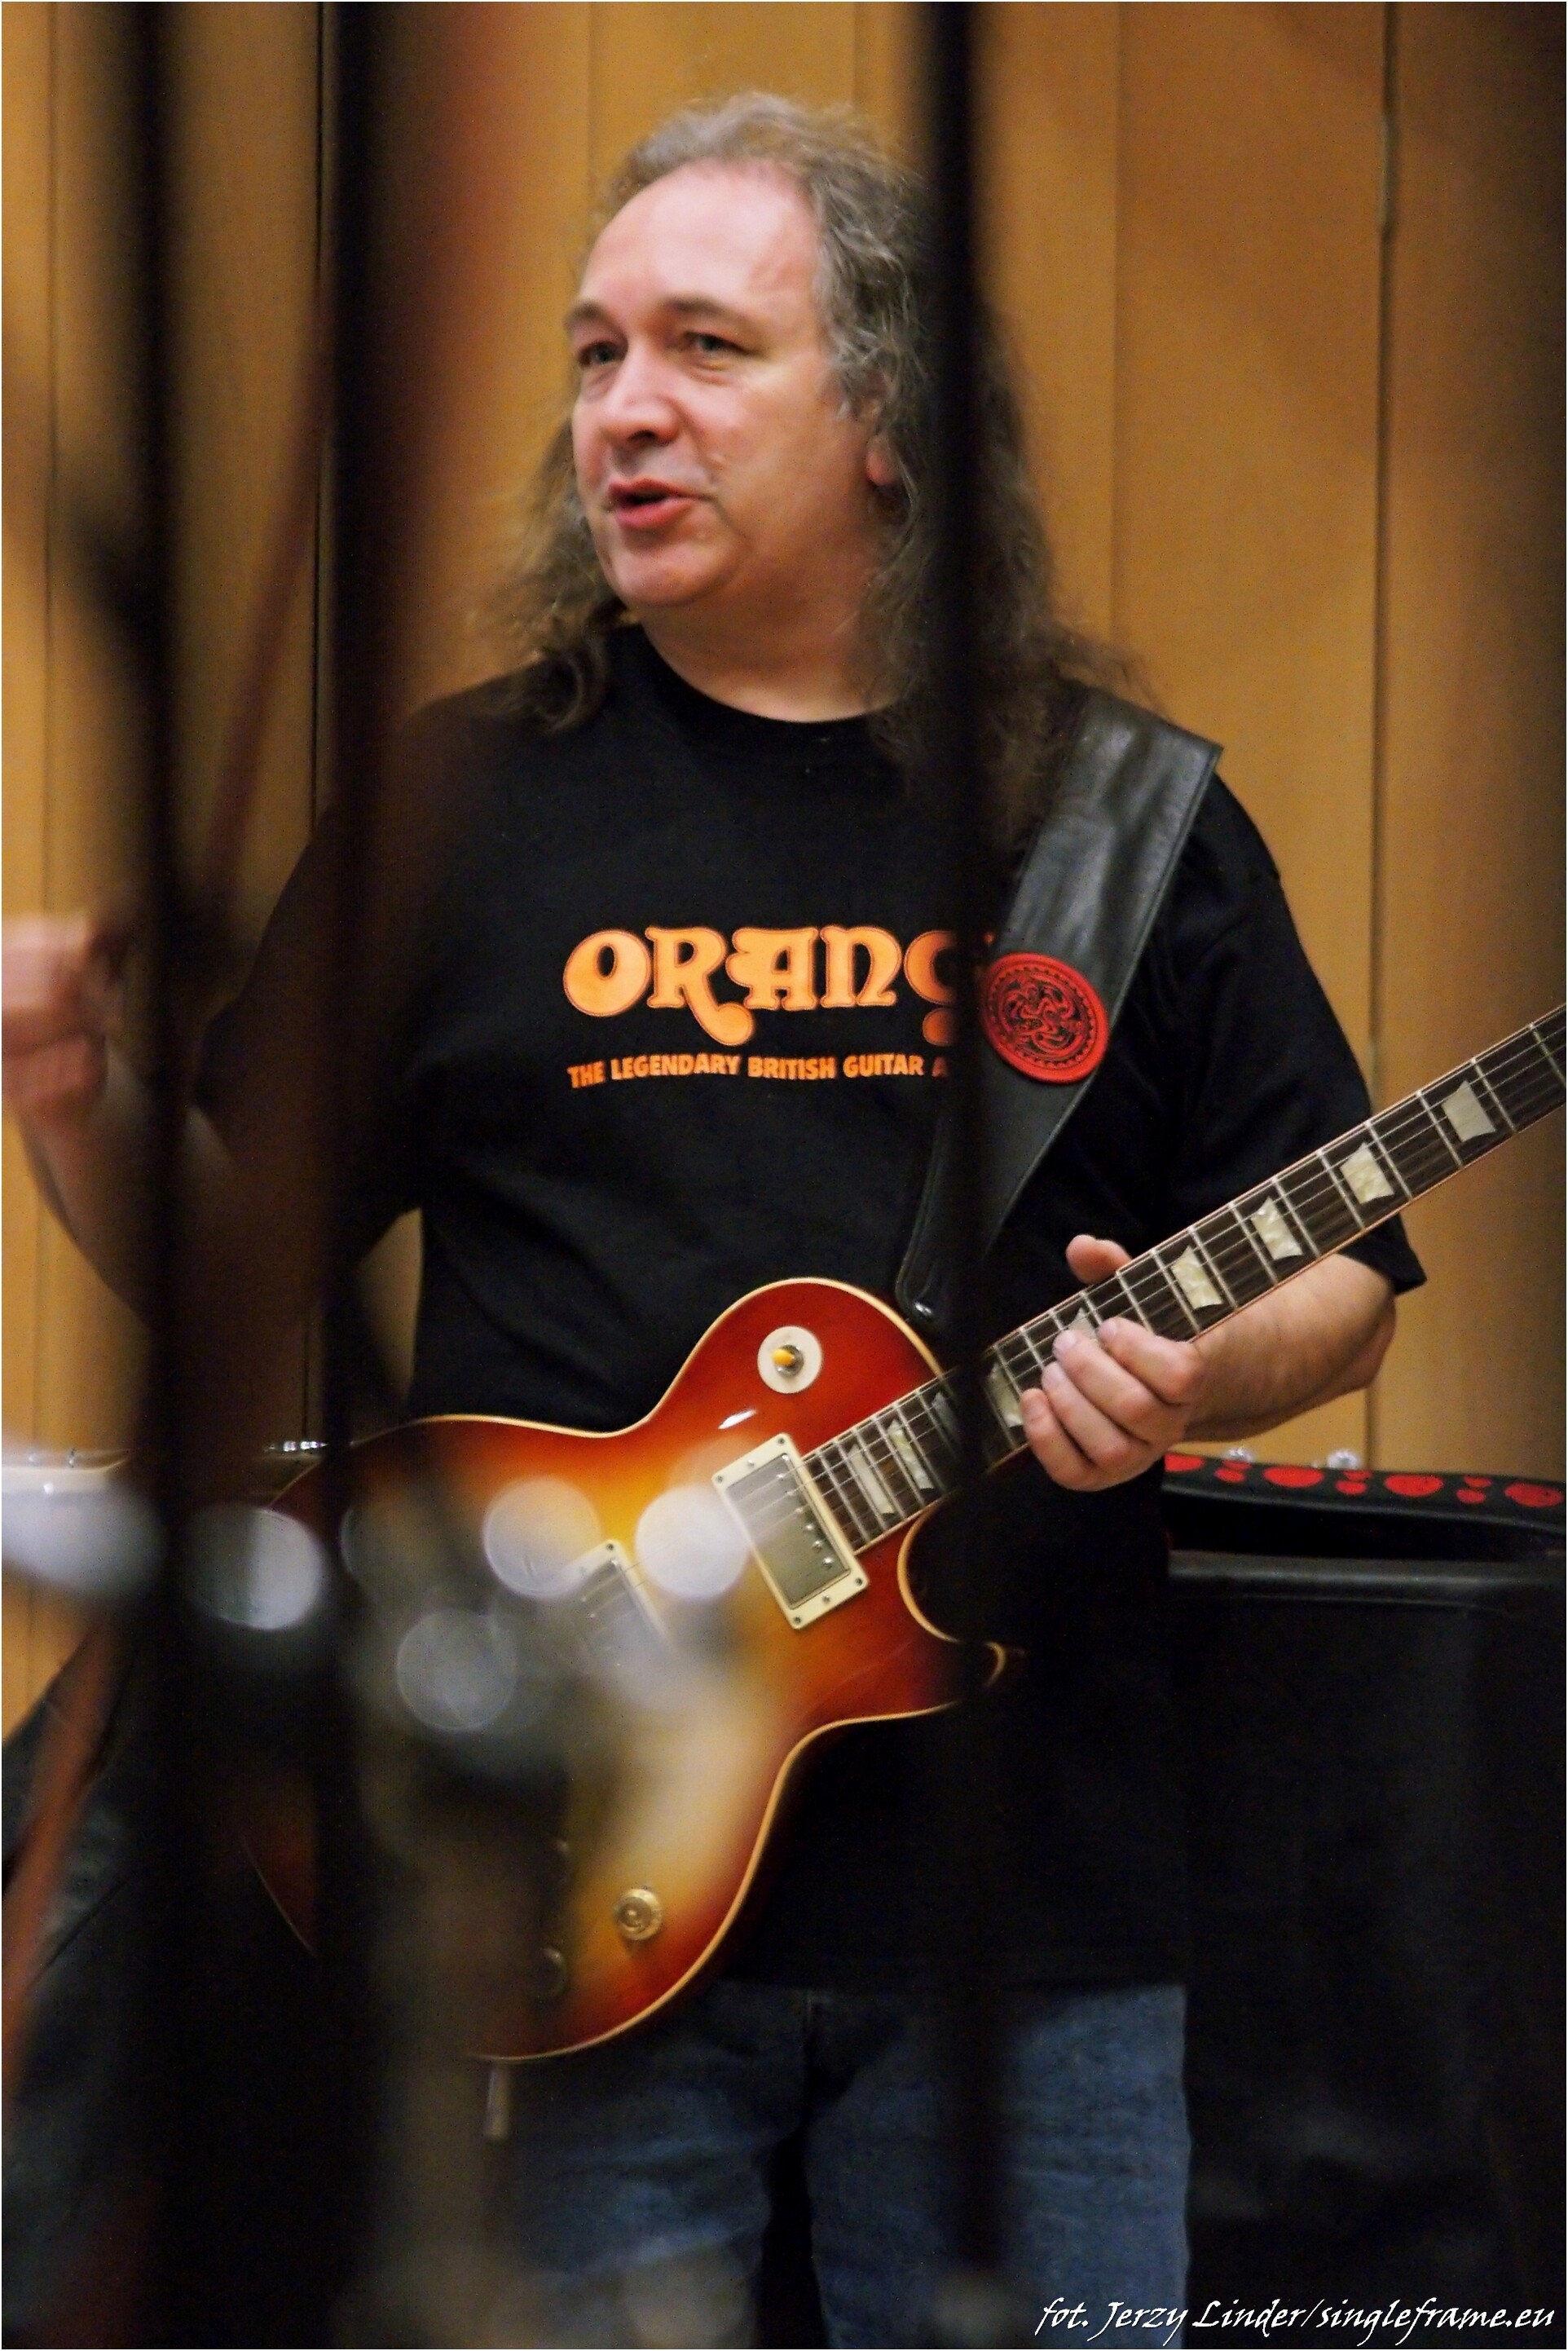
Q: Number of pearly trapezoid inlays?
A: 9